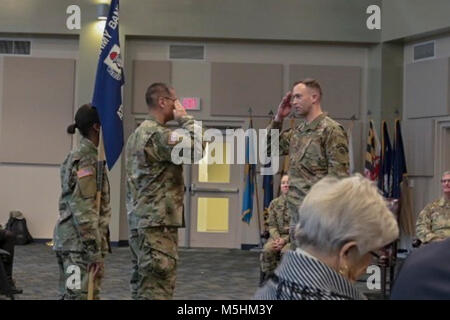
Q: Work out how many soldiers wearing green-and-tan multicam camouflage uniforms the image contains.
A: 5